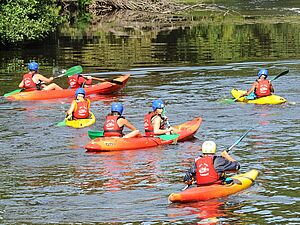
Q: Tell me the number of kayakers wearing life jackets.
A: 7